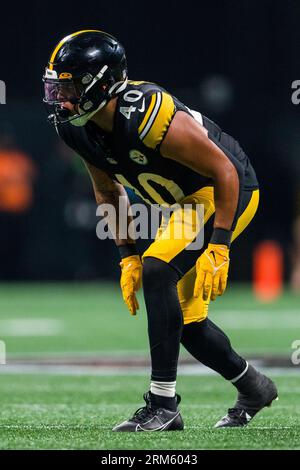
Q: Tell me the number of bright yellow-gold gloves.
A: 2